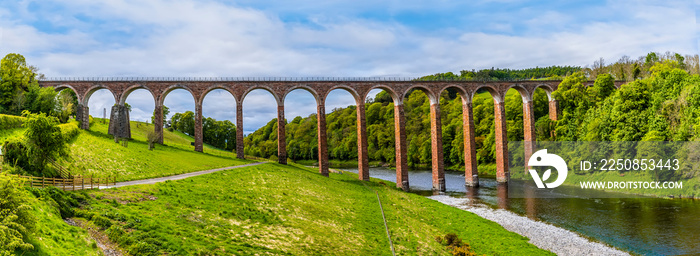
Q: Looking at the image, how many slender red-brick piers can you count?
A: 12